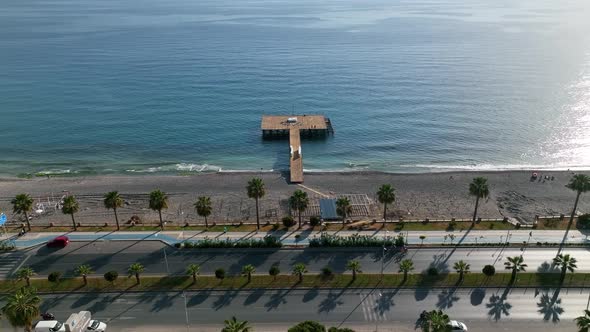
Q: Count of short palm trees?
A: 11